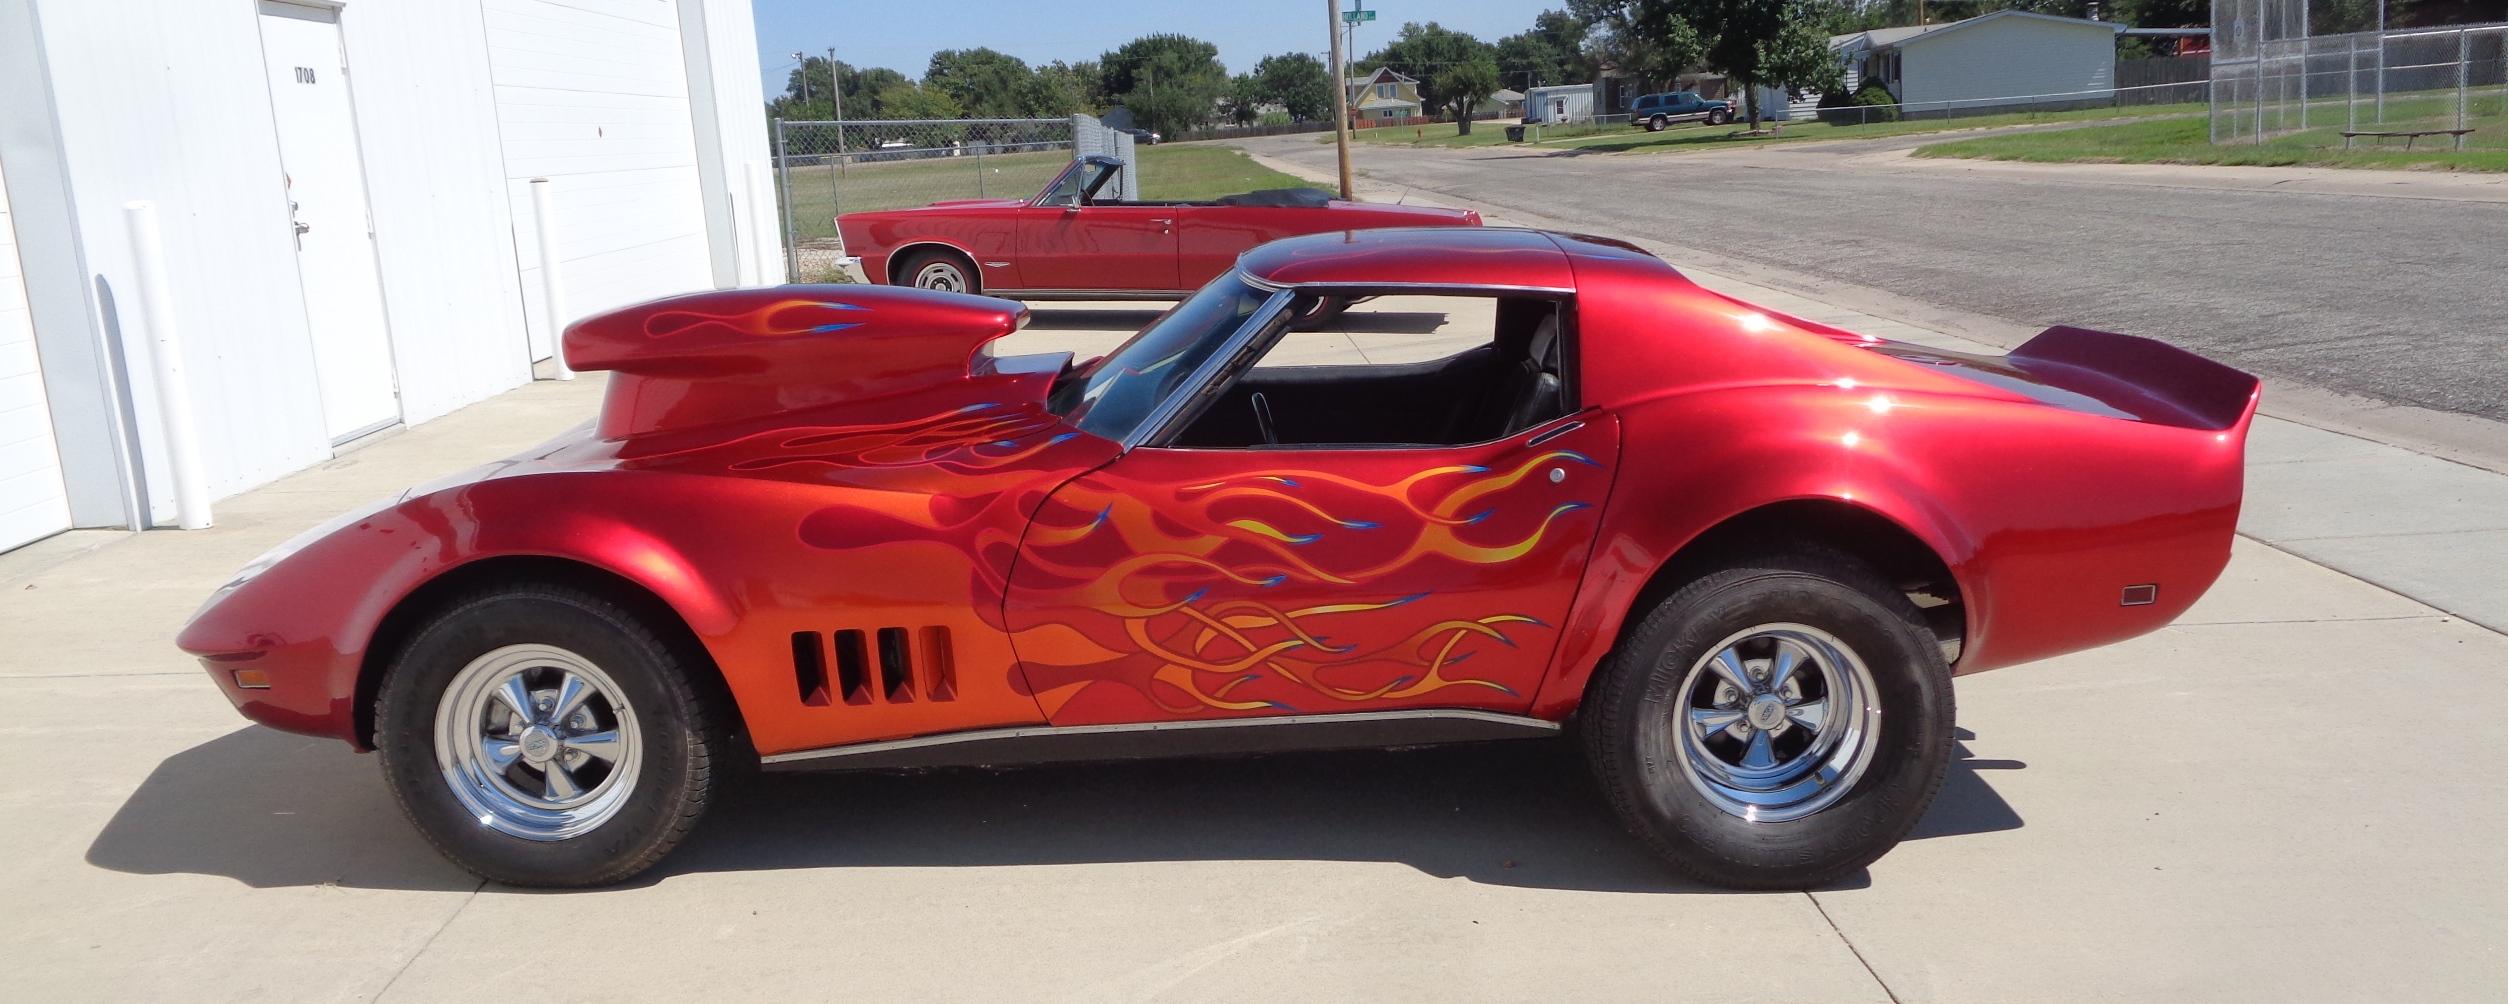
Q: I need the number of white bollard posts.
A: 3